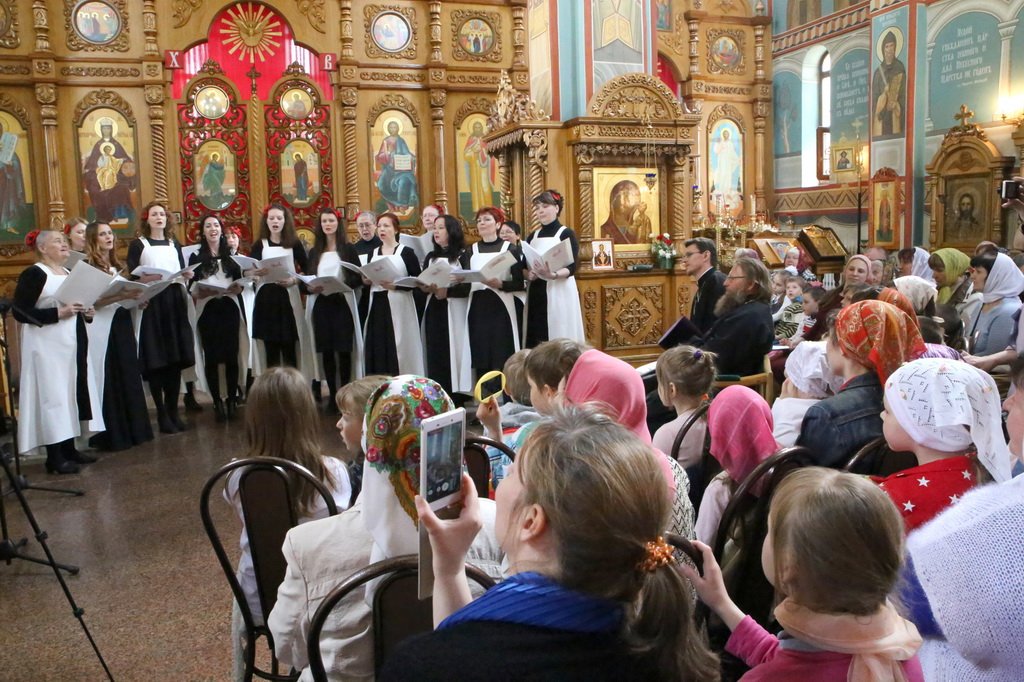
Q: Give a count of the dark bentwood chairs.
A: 7